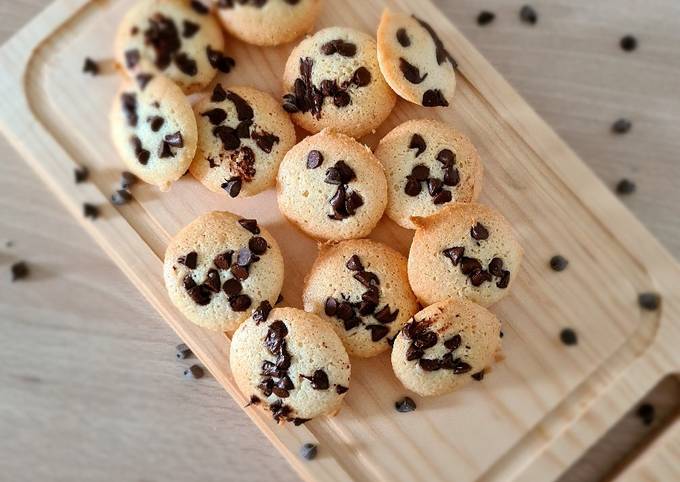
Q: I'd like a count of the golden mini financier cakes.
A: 13